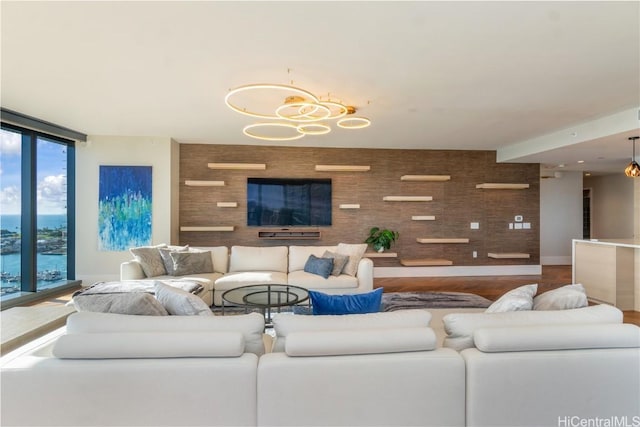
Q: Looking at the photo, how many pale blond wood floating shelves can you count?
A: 14